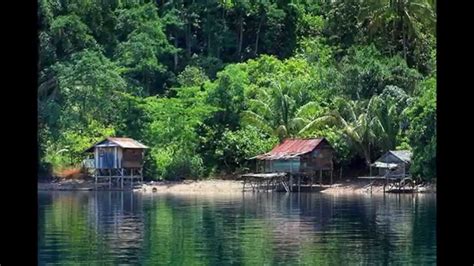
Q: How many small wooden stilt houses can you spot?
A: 3